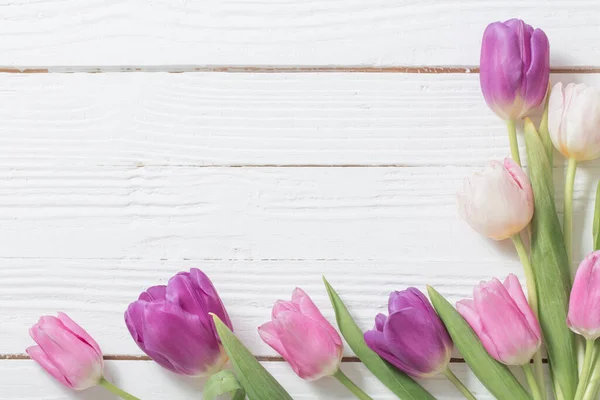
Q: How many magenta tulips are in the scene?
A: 3